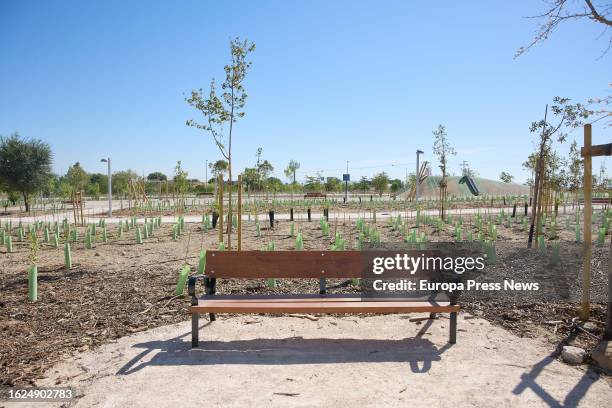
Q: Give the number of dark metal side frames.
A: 2